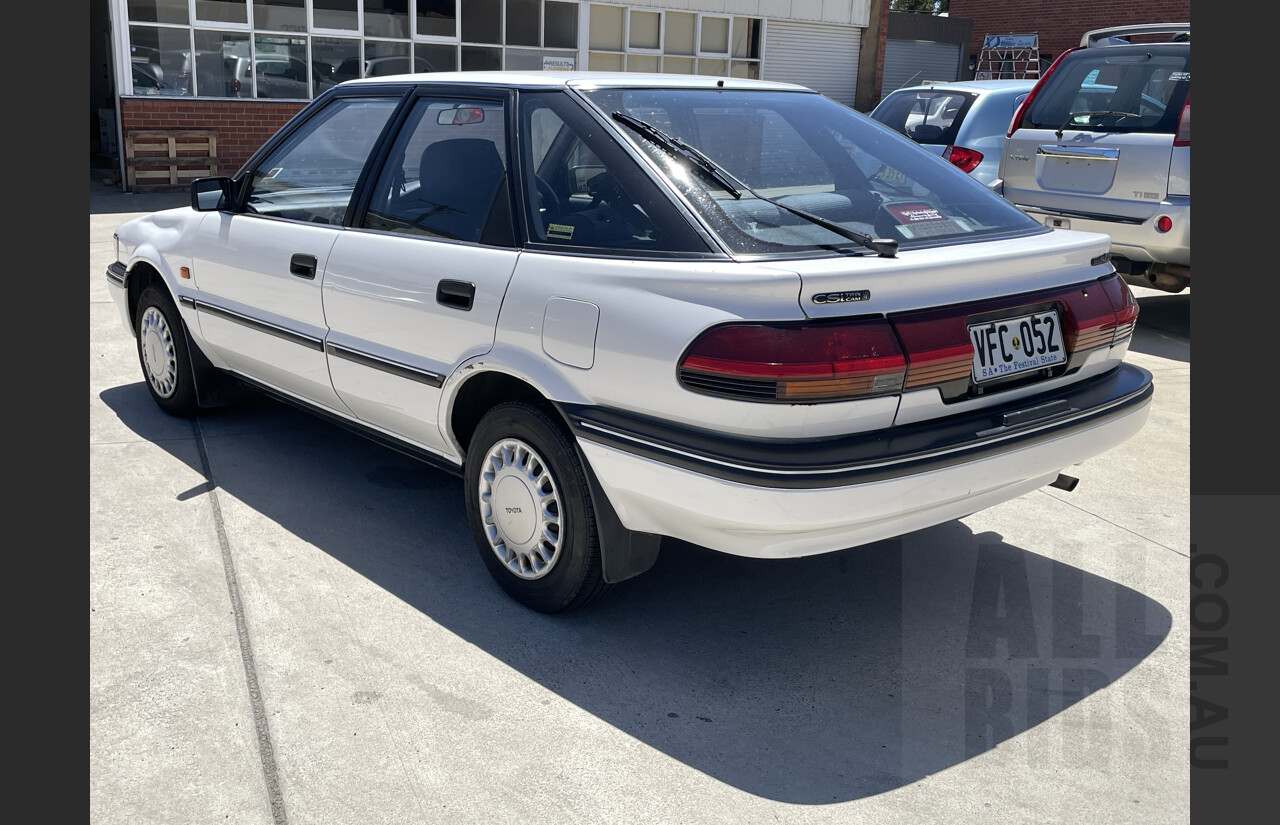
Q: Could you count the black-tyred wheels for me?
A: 2